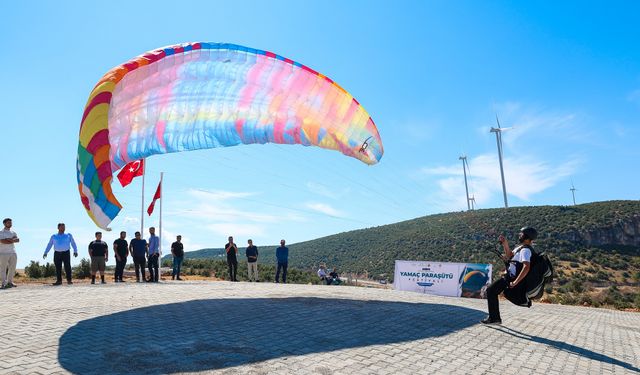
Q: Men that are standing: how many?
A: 10